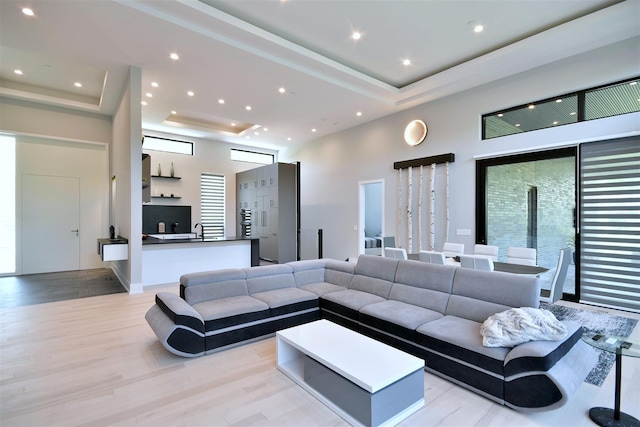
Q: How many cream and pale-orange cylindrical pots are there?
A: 0